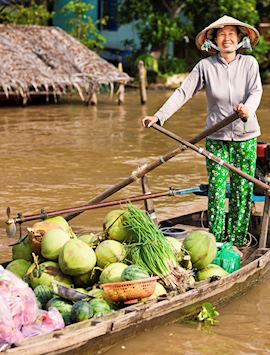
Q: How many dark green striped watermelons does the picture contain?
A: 5